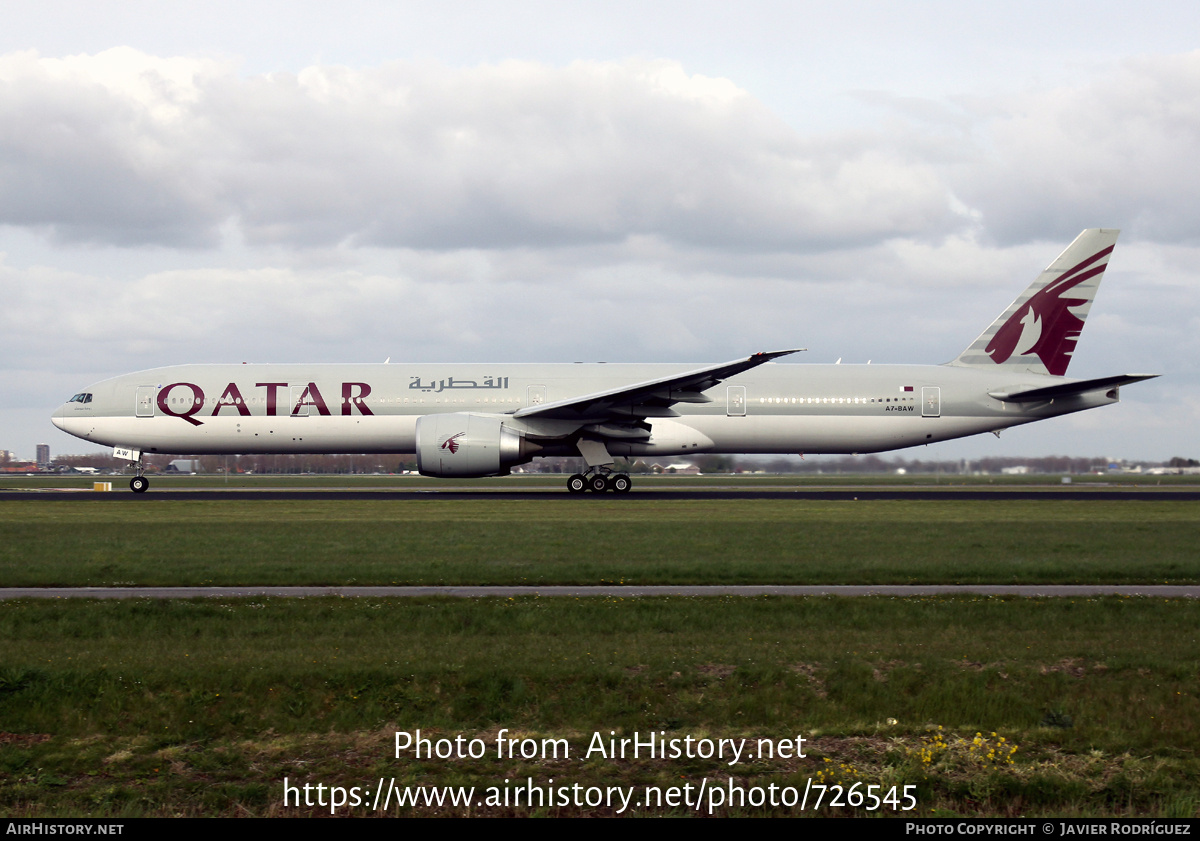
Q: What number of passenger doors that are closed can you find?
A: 5